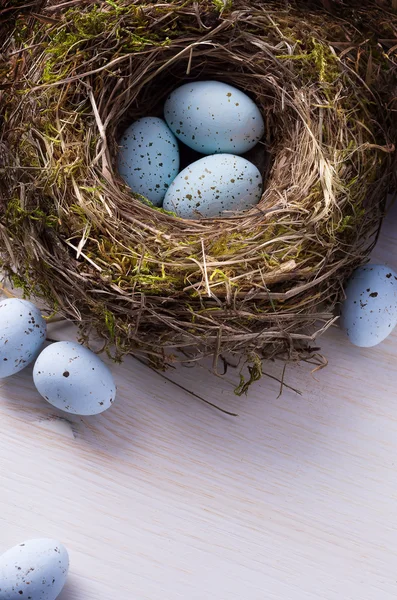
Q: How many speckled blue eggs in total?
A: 7